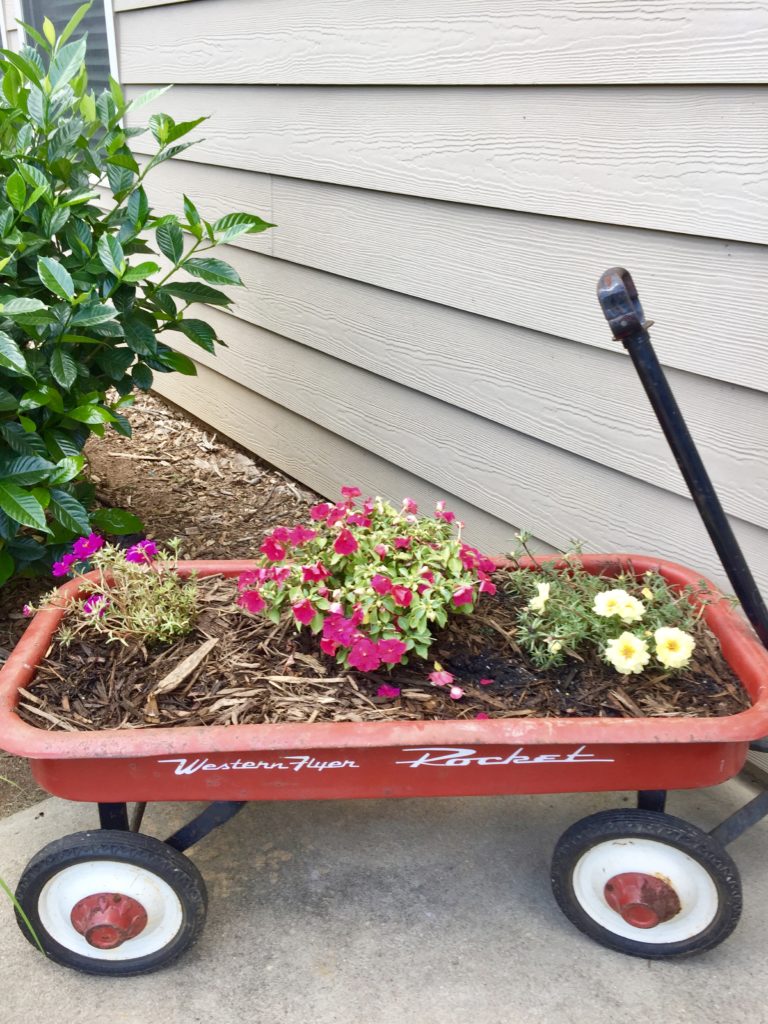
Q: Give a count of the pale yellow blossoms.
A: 5